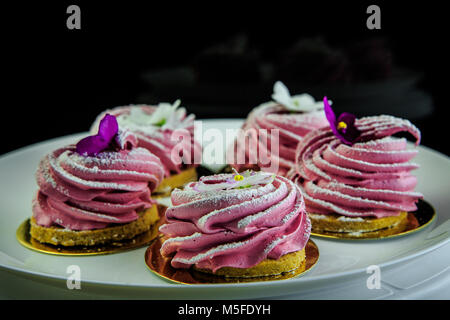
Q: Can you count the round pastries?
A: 5